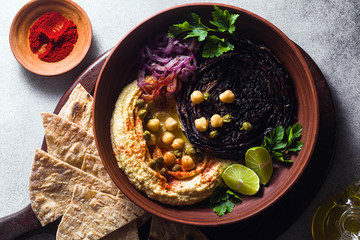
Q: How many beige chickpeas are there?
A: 11